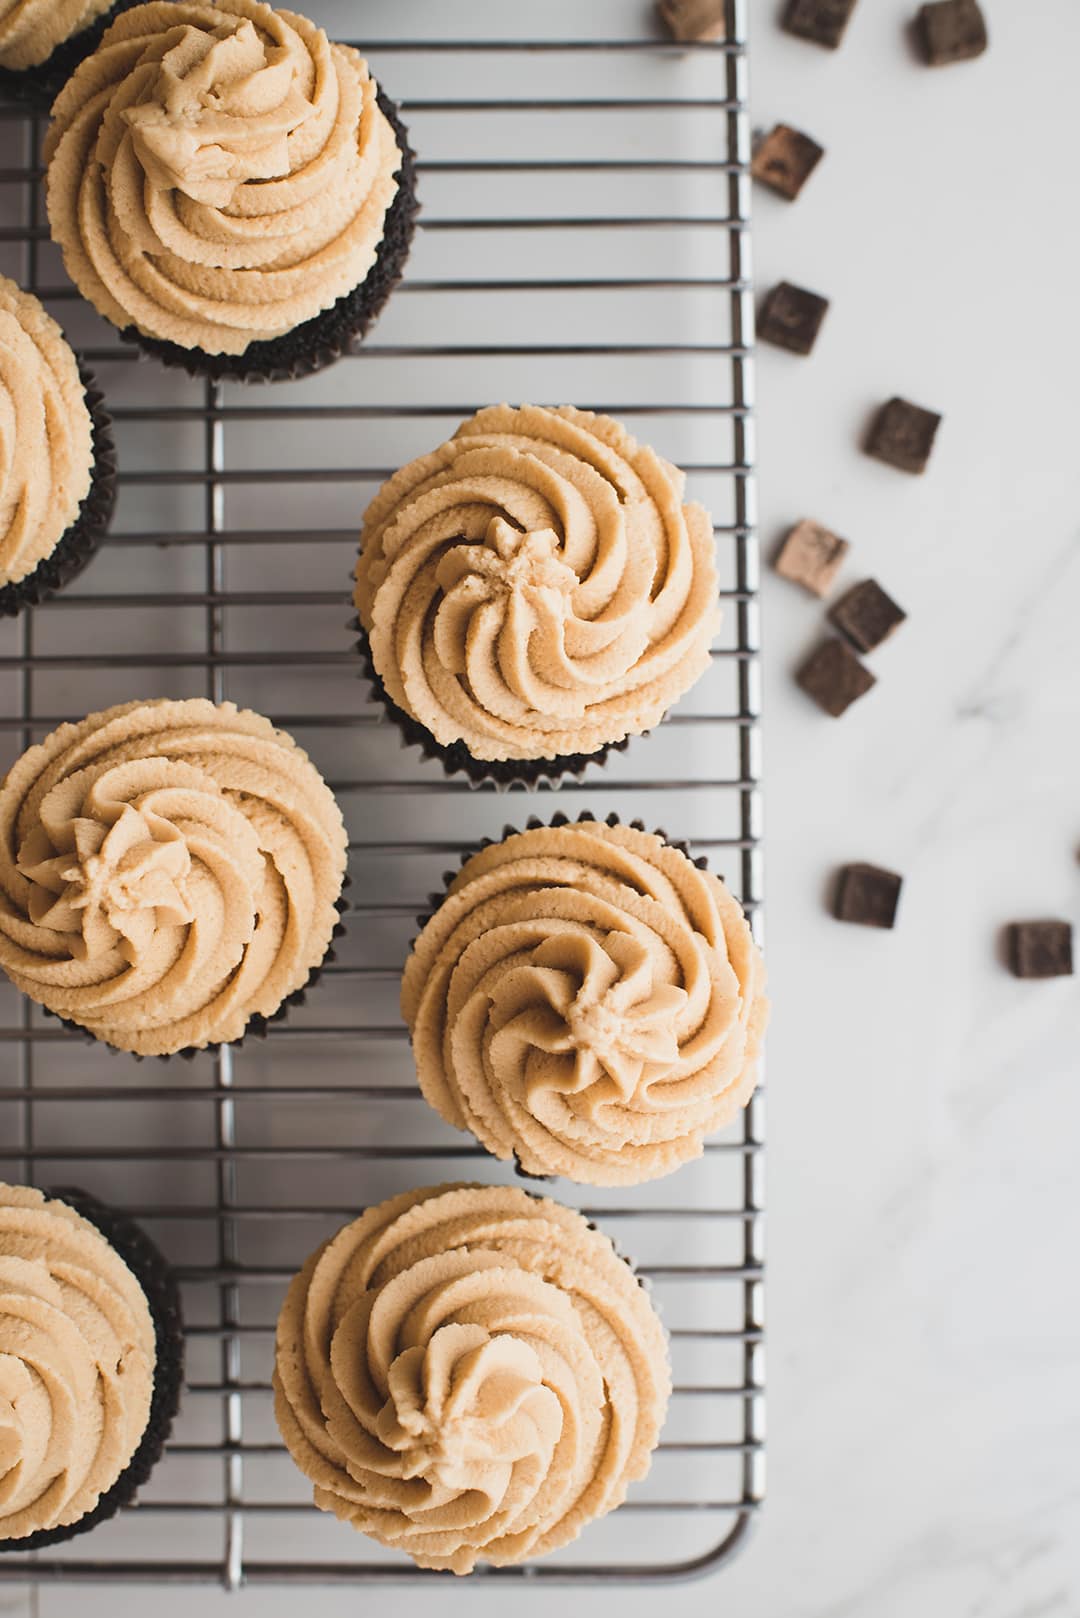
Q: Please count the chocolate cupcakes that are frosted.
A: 8